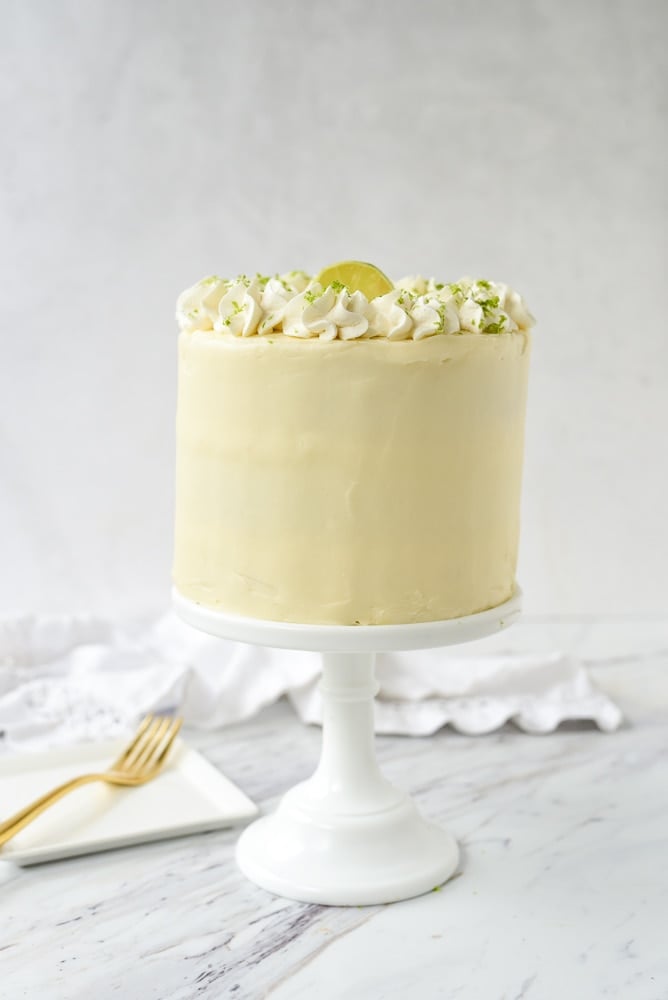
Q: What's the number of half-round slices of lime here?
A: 1